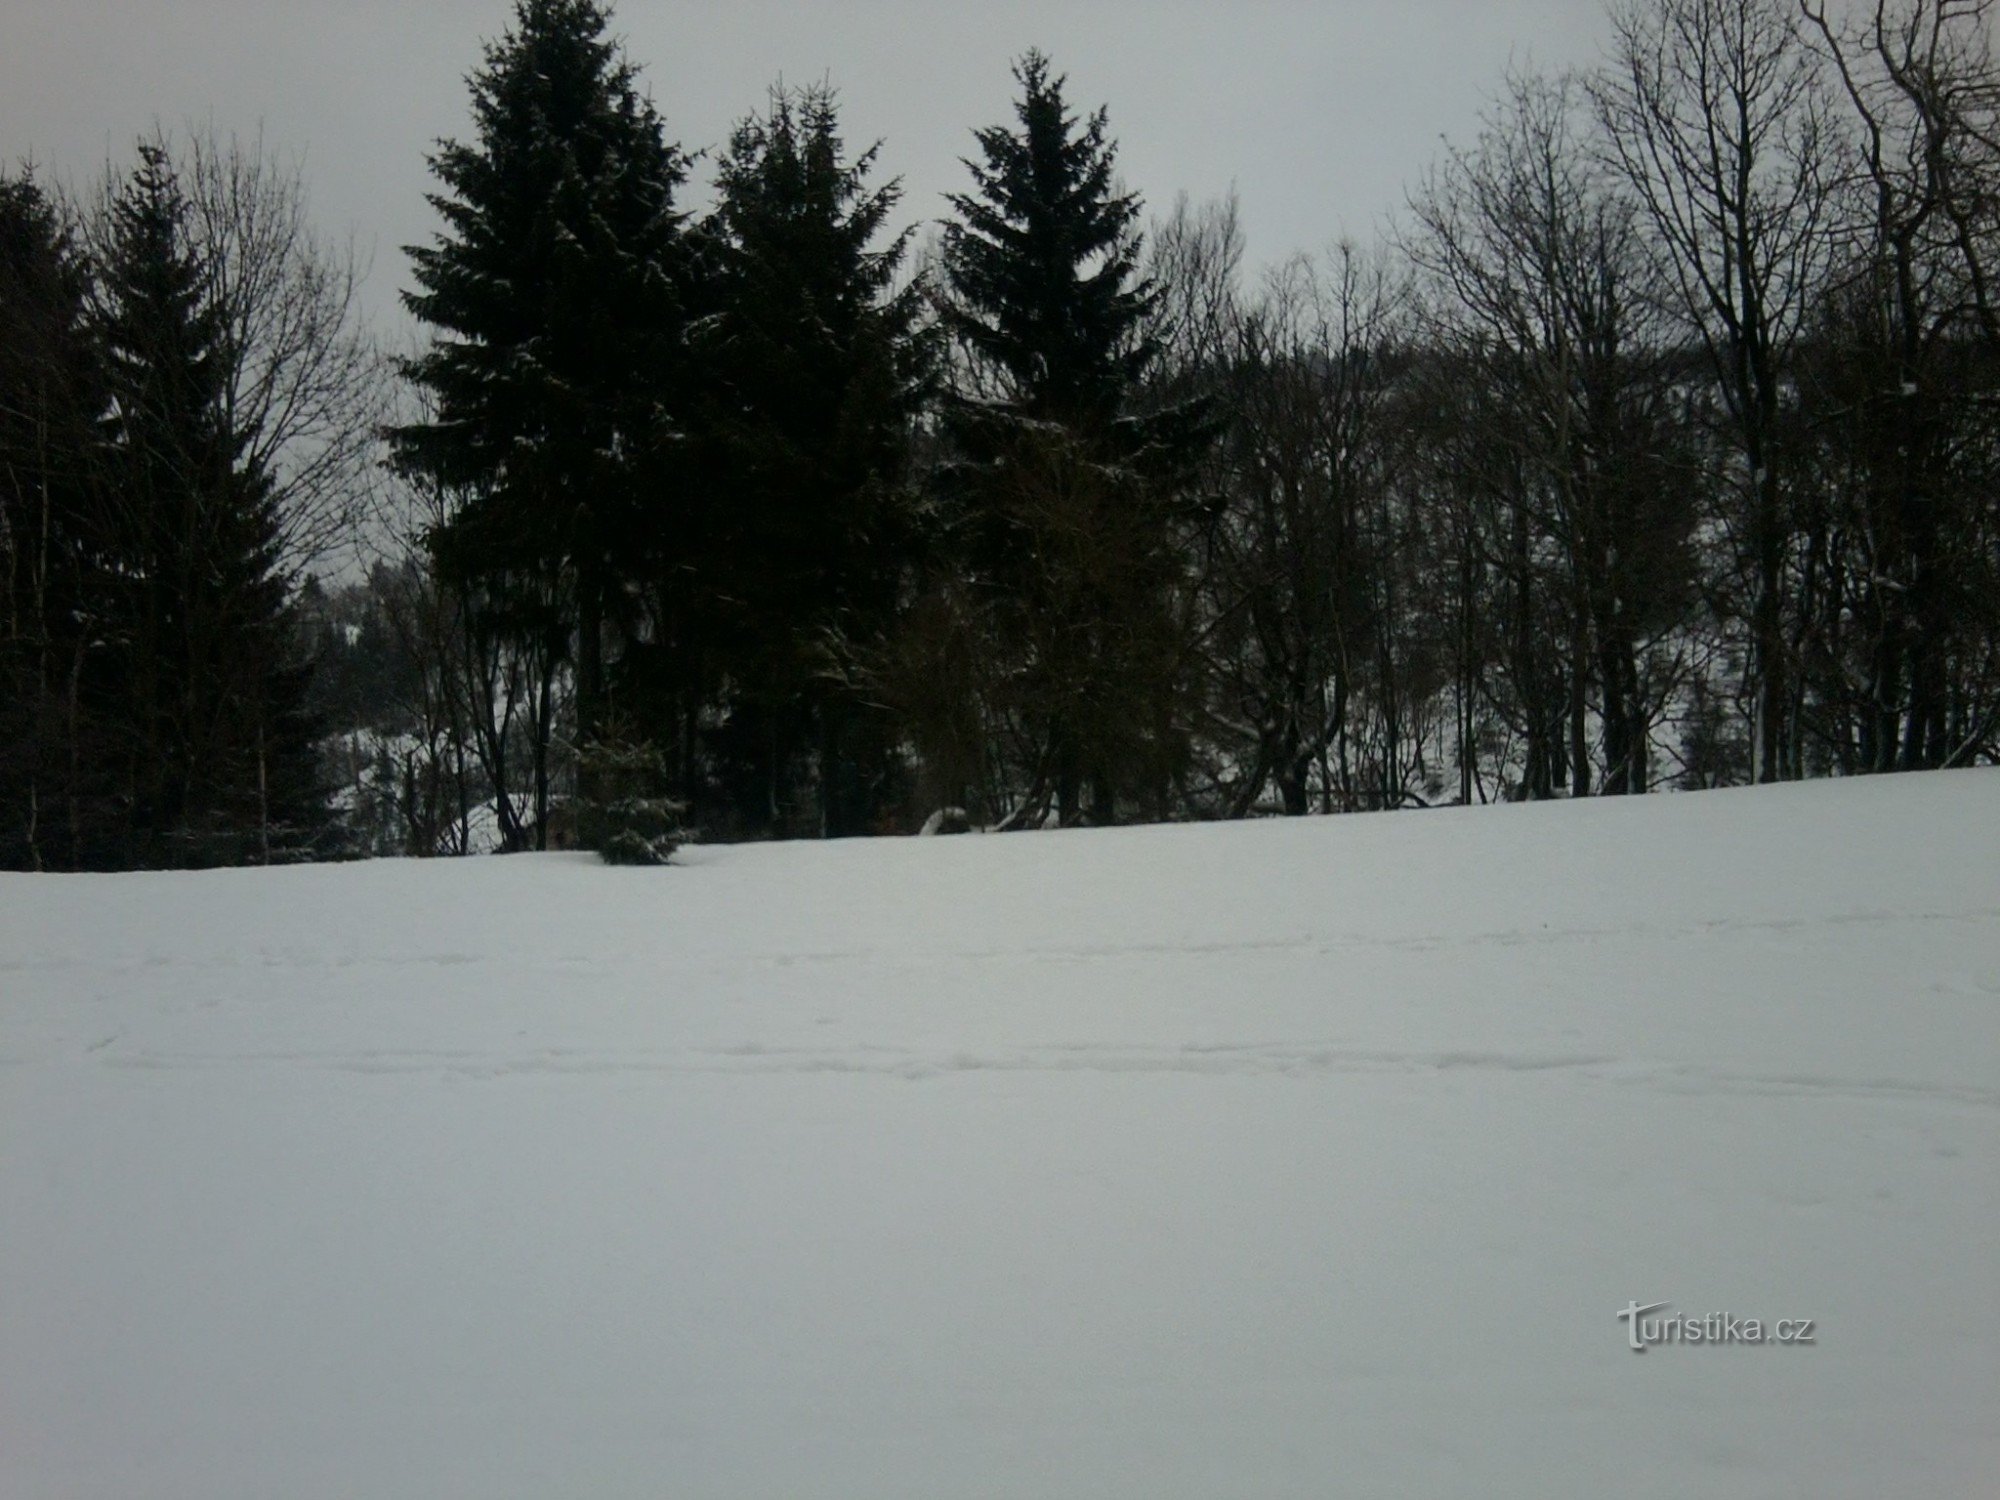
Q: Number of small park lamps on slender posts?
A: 0